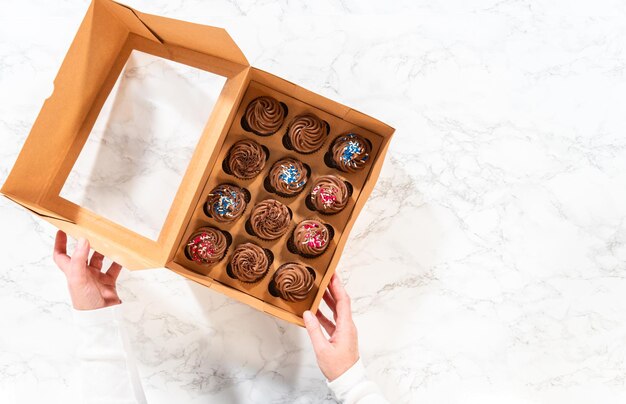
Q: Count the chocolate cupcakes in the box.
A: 12